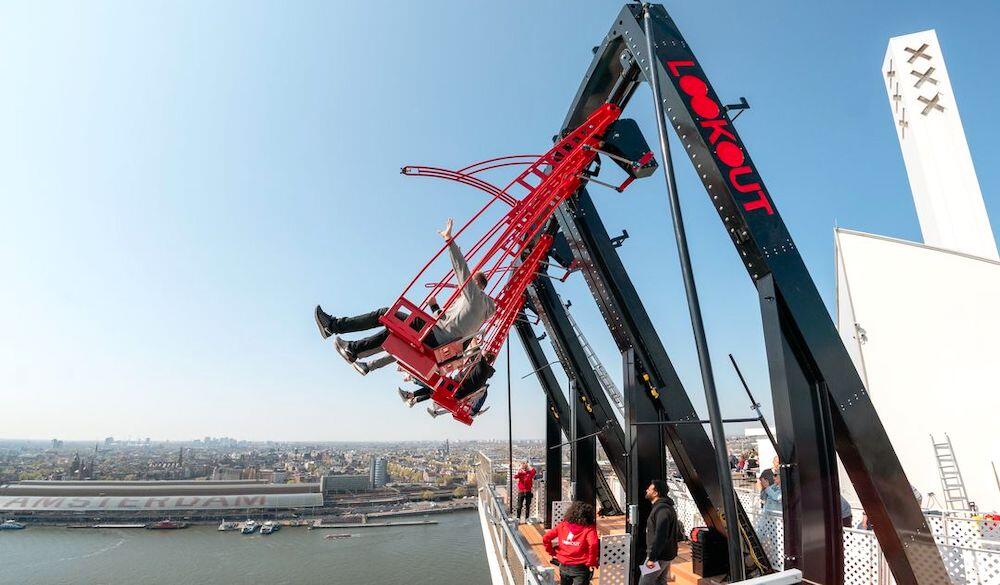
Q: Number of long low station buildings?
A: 1